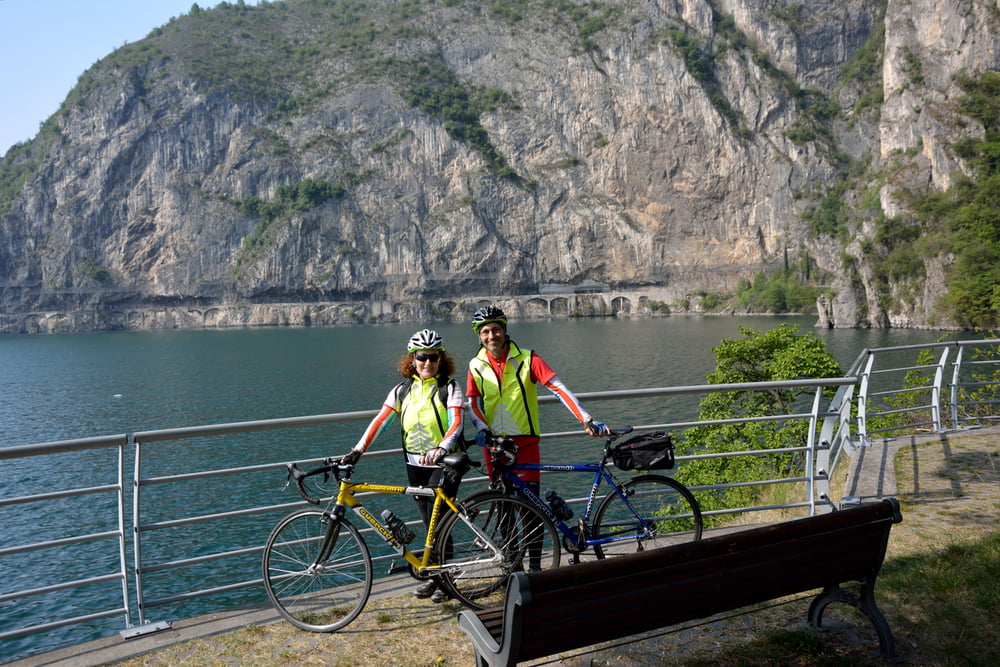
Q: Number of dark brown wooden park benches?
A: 1